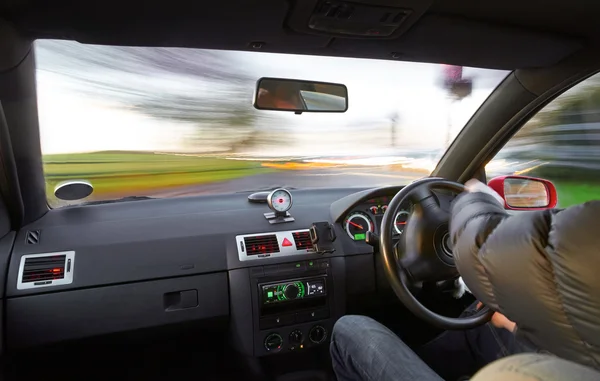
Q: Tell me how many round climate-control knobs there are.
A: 3